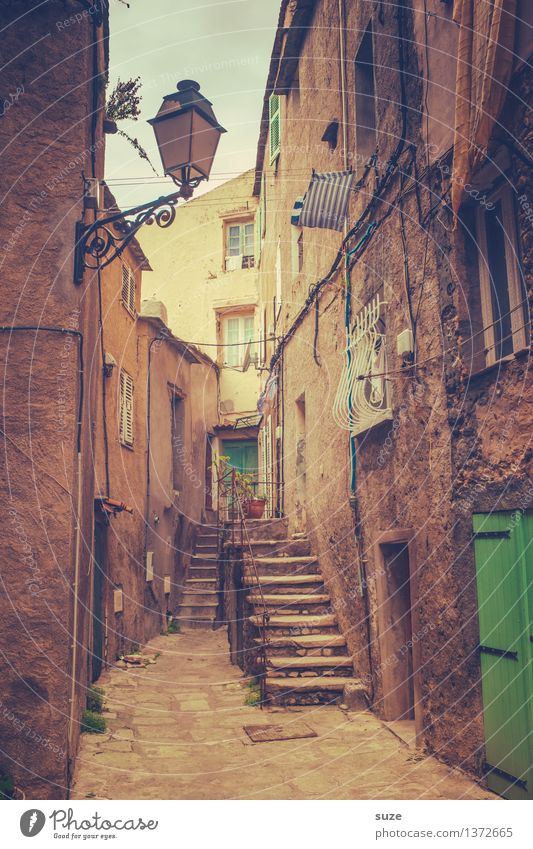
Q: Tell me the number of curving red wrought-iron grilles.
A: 0